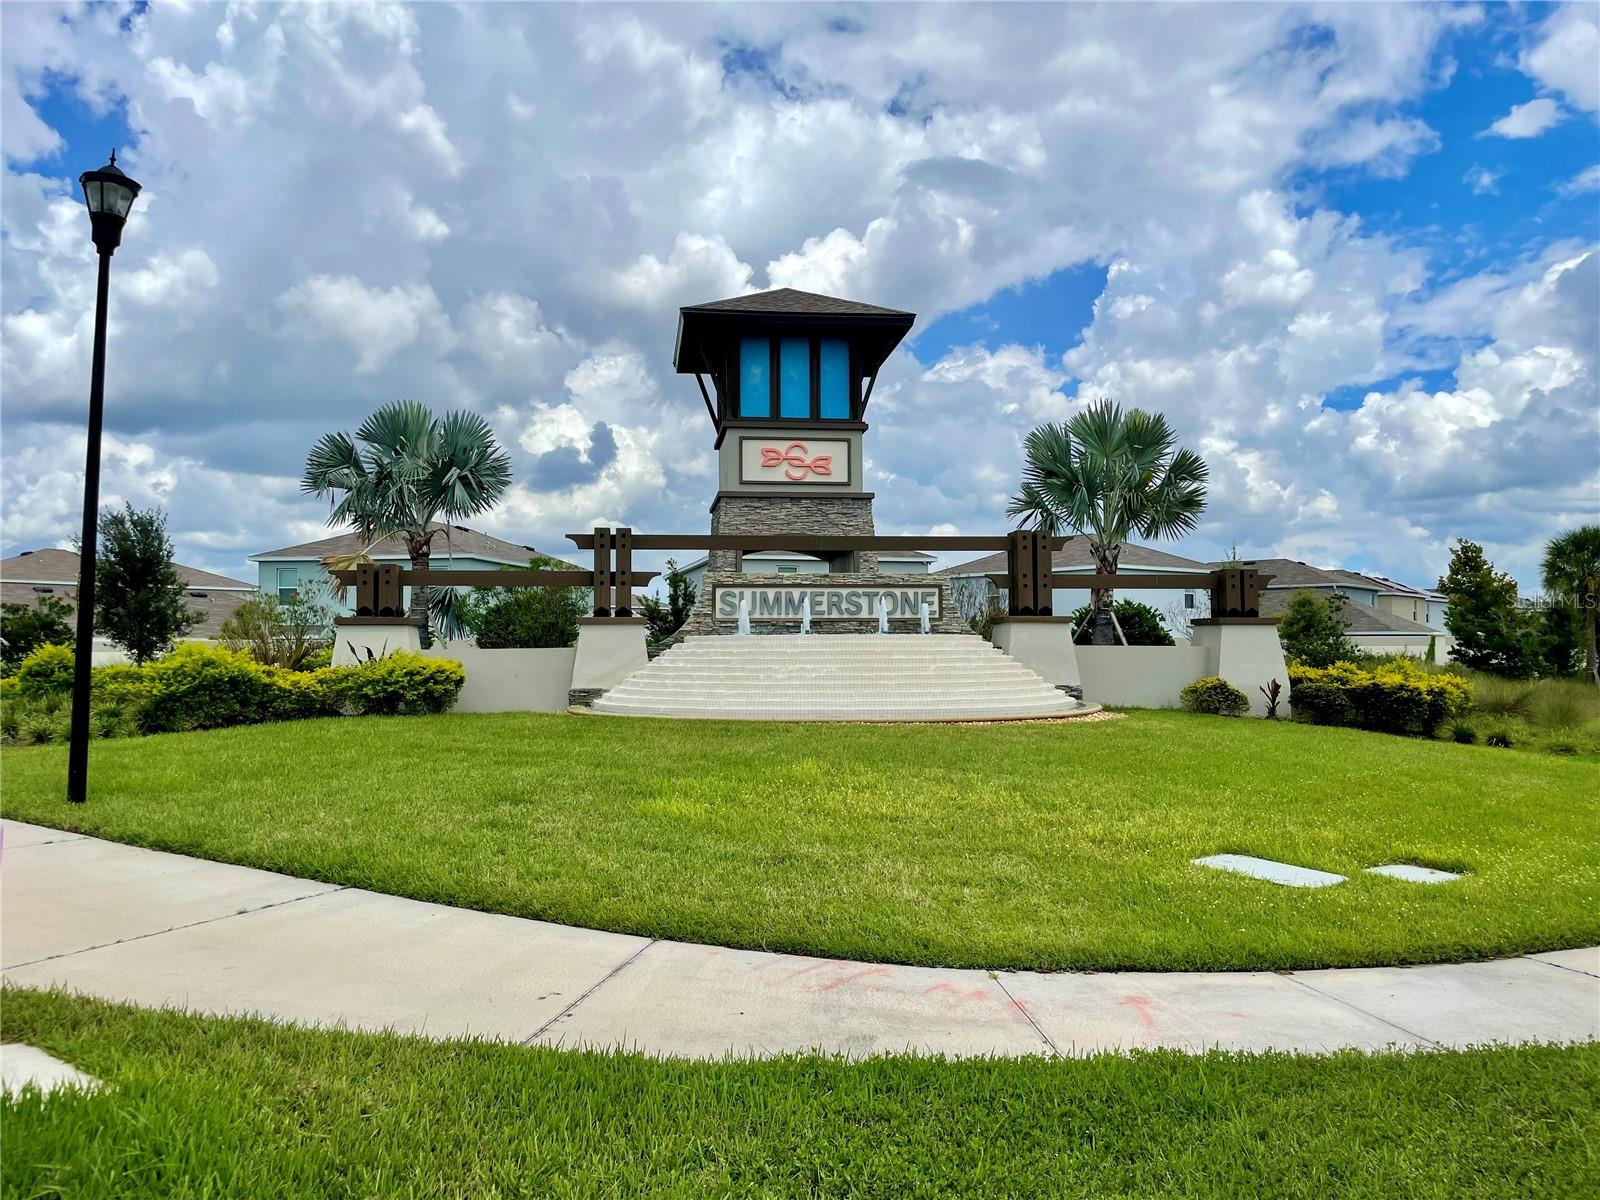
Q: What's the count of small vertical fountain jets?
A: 4